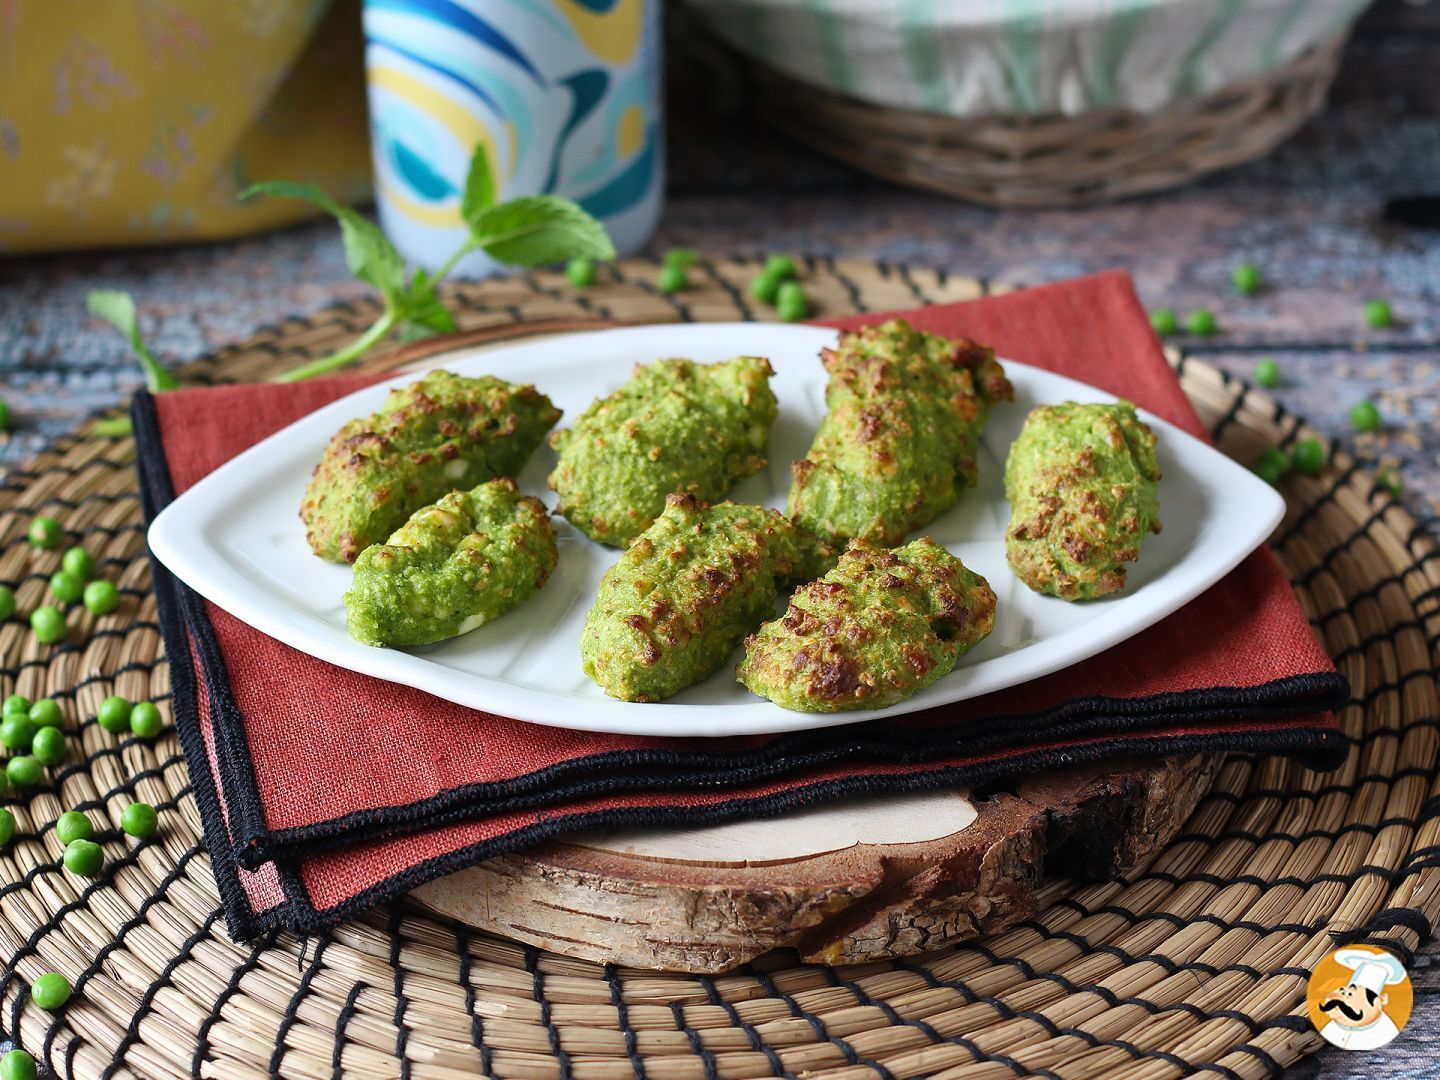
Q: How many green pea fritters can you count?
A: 7